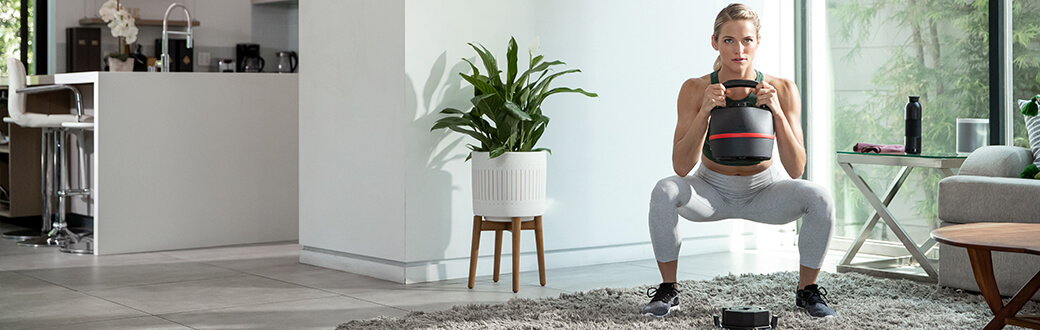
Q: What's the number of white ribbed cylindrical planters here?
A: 1